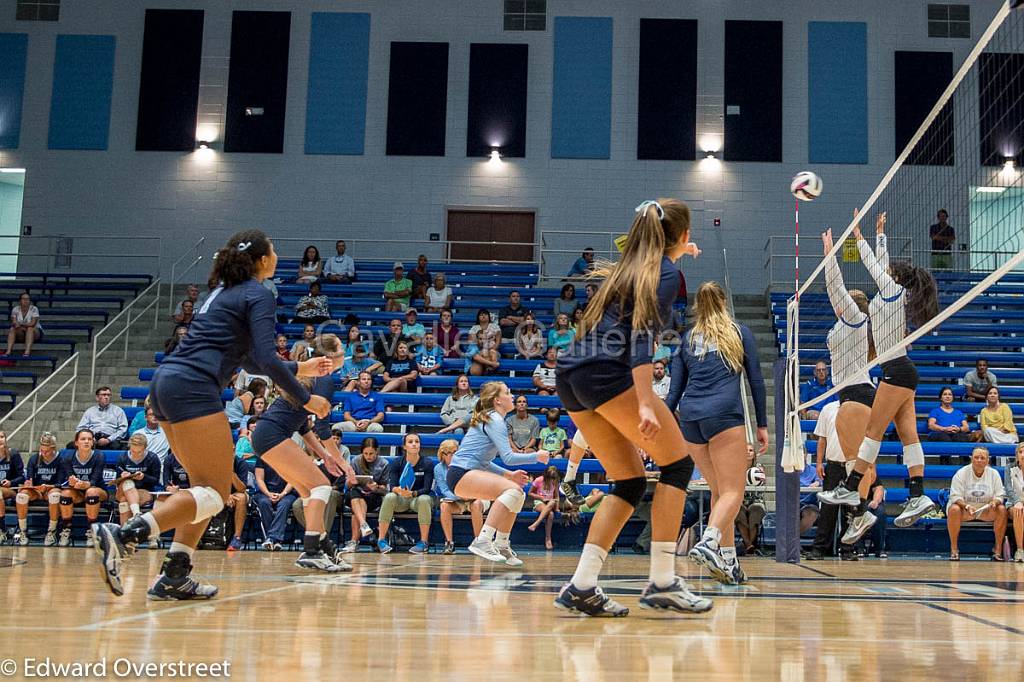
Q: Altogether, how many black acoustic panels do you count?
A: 8